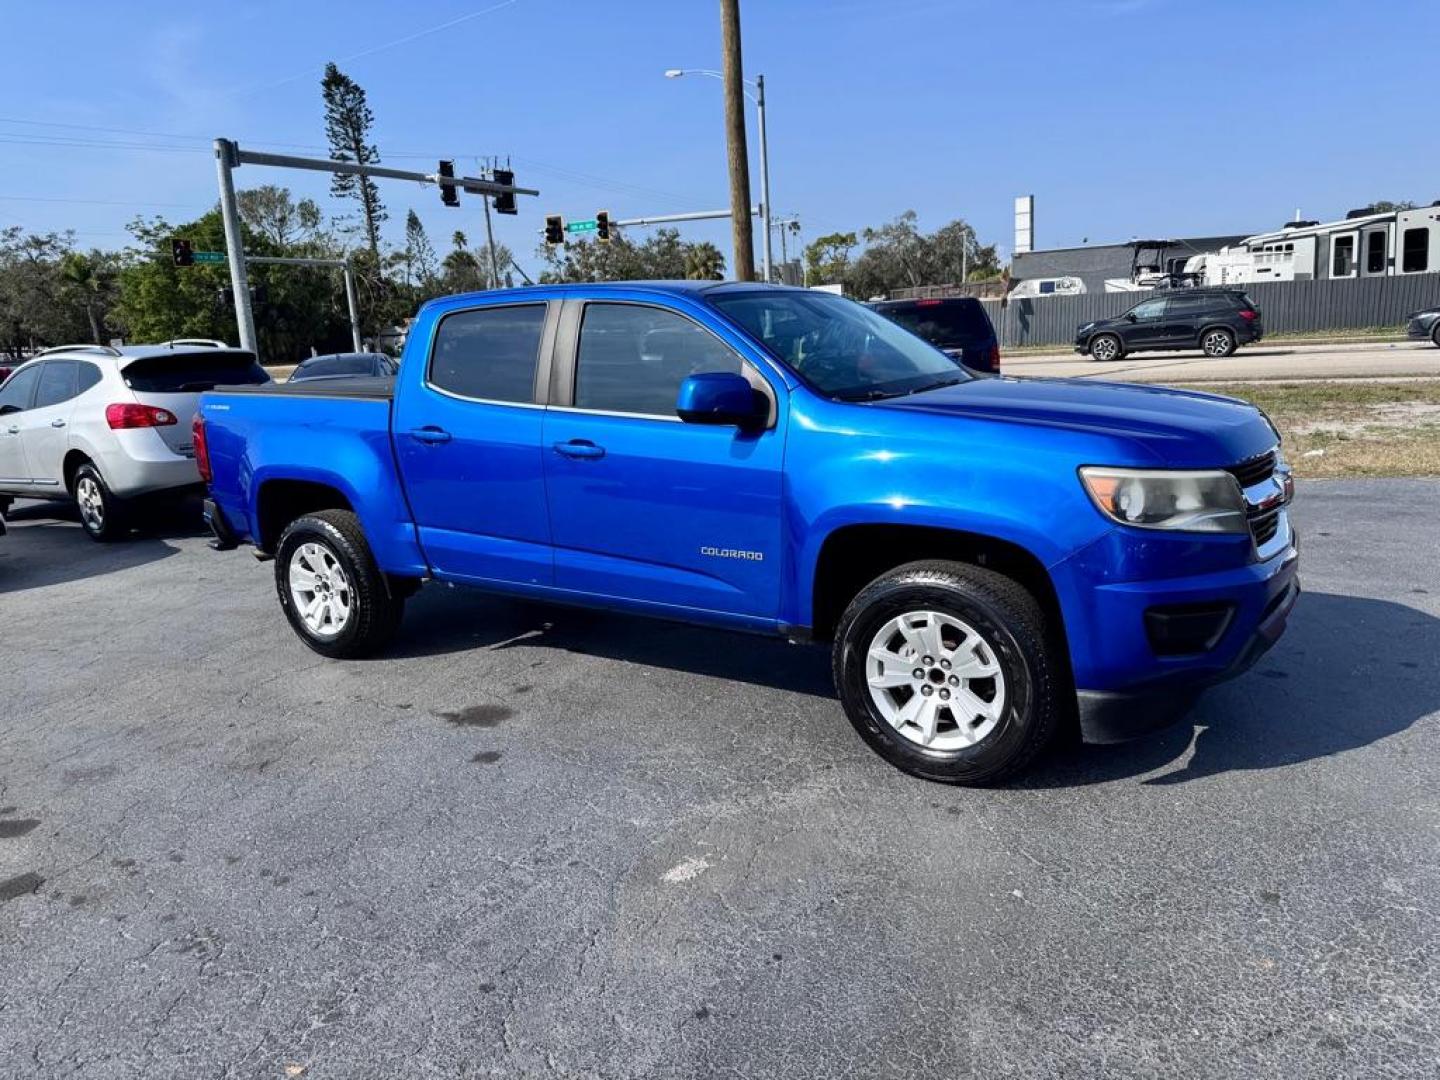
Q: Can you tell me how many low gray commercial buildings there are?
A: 1